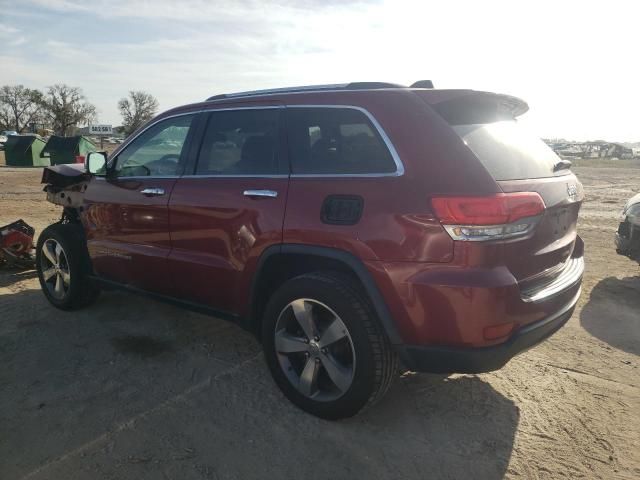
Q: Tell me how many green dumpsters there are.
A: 2